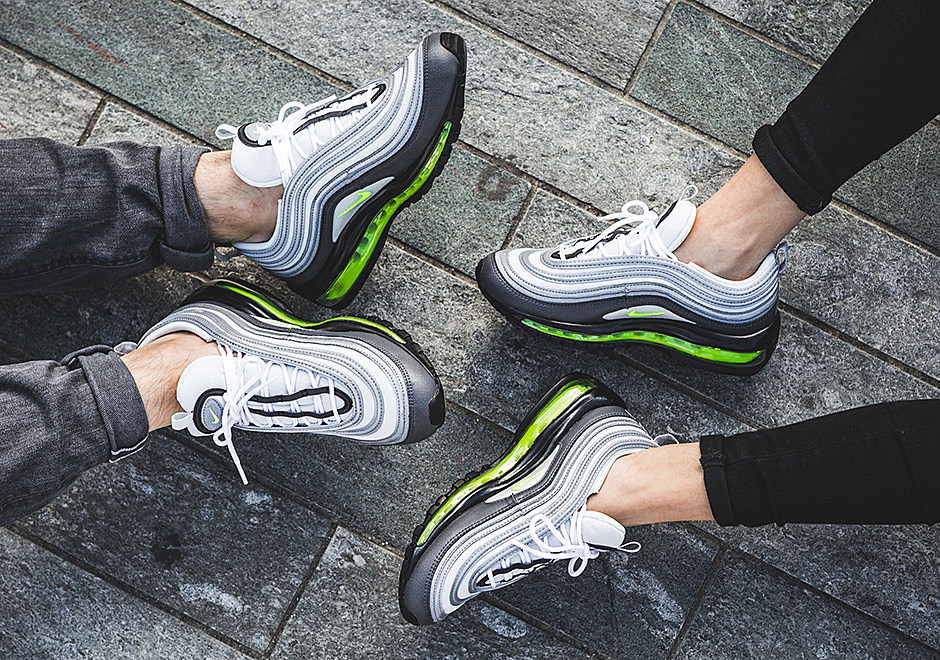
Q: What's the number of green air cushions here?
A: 4